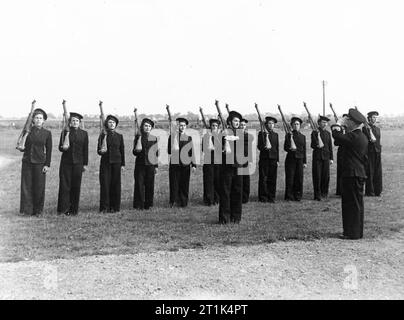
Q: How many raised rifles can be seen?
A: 13